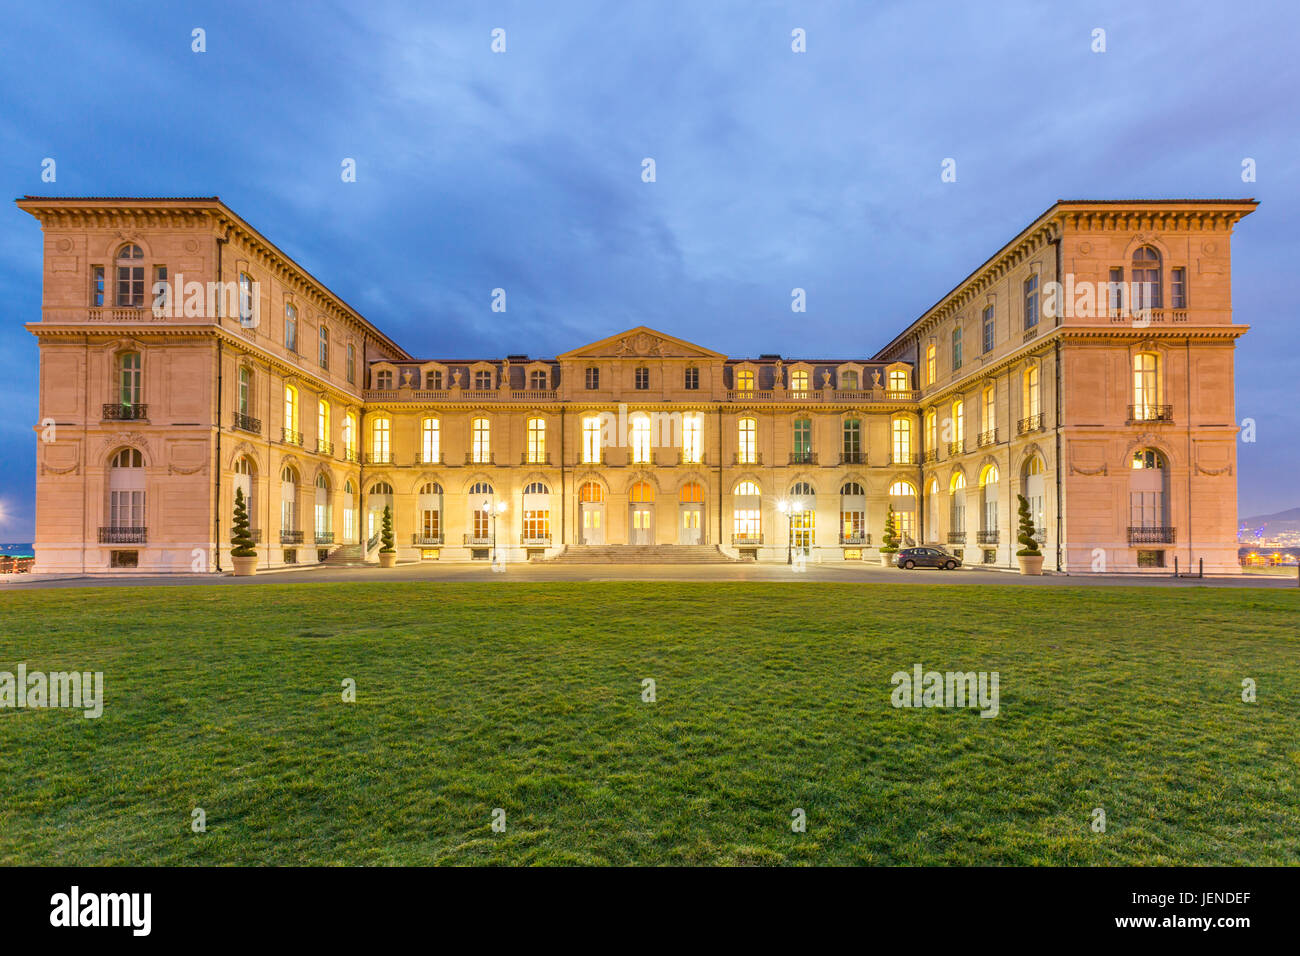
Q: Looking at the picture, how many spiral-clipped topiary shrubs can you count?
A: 4